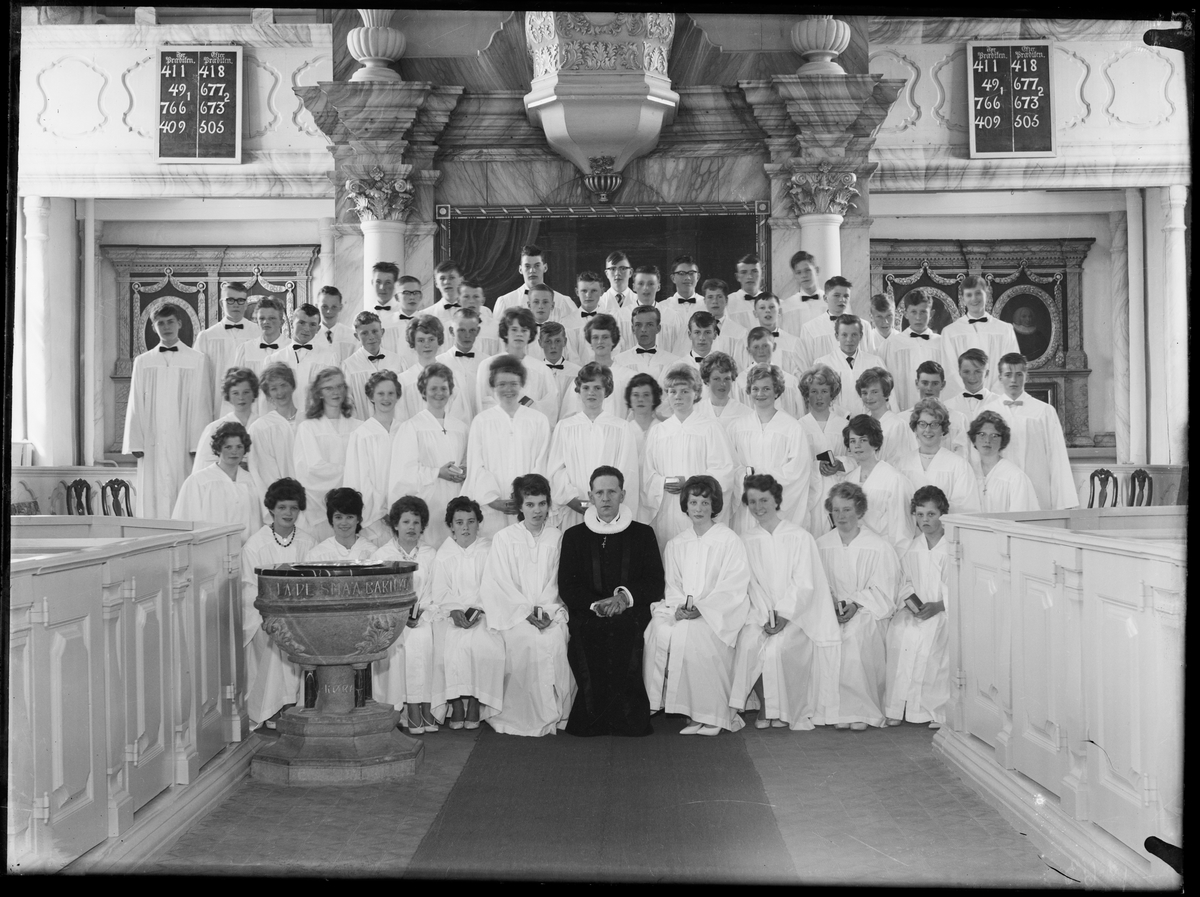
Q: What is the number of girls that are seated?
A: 9